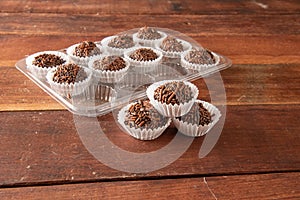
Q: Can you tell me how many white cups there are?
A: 12